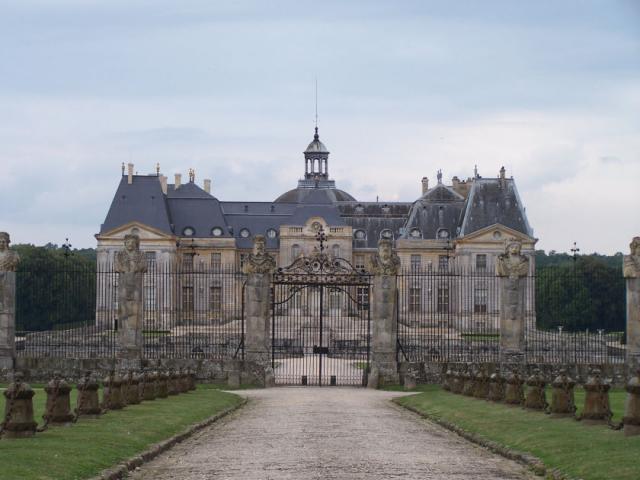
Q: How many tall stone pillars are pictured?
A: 6